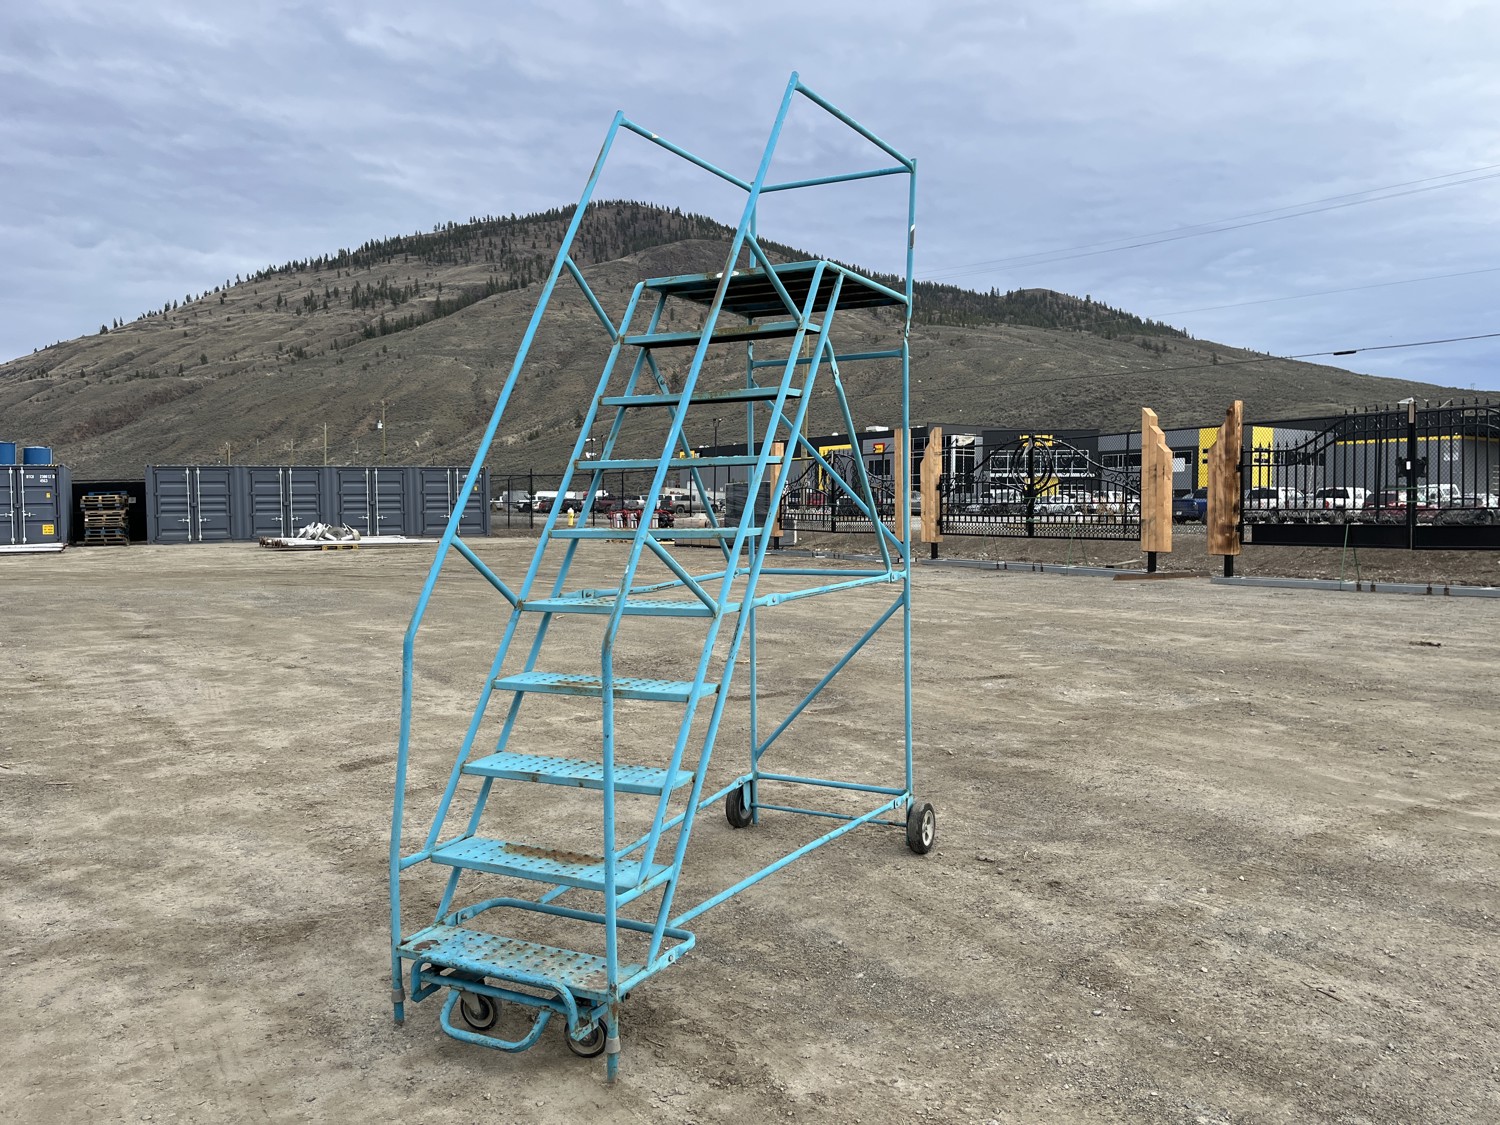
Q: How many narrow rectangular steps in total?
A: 9